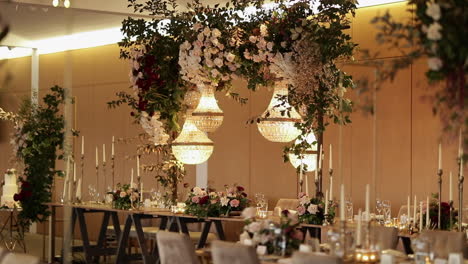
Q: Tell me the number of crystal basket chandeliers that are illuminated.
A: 4